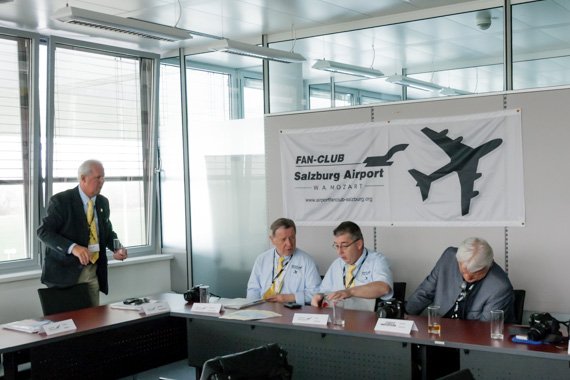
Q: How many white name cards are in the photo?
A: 5